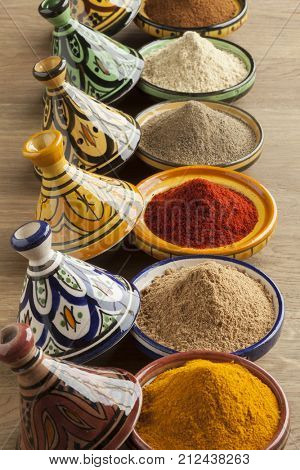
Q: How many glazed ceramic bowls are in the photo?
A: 6